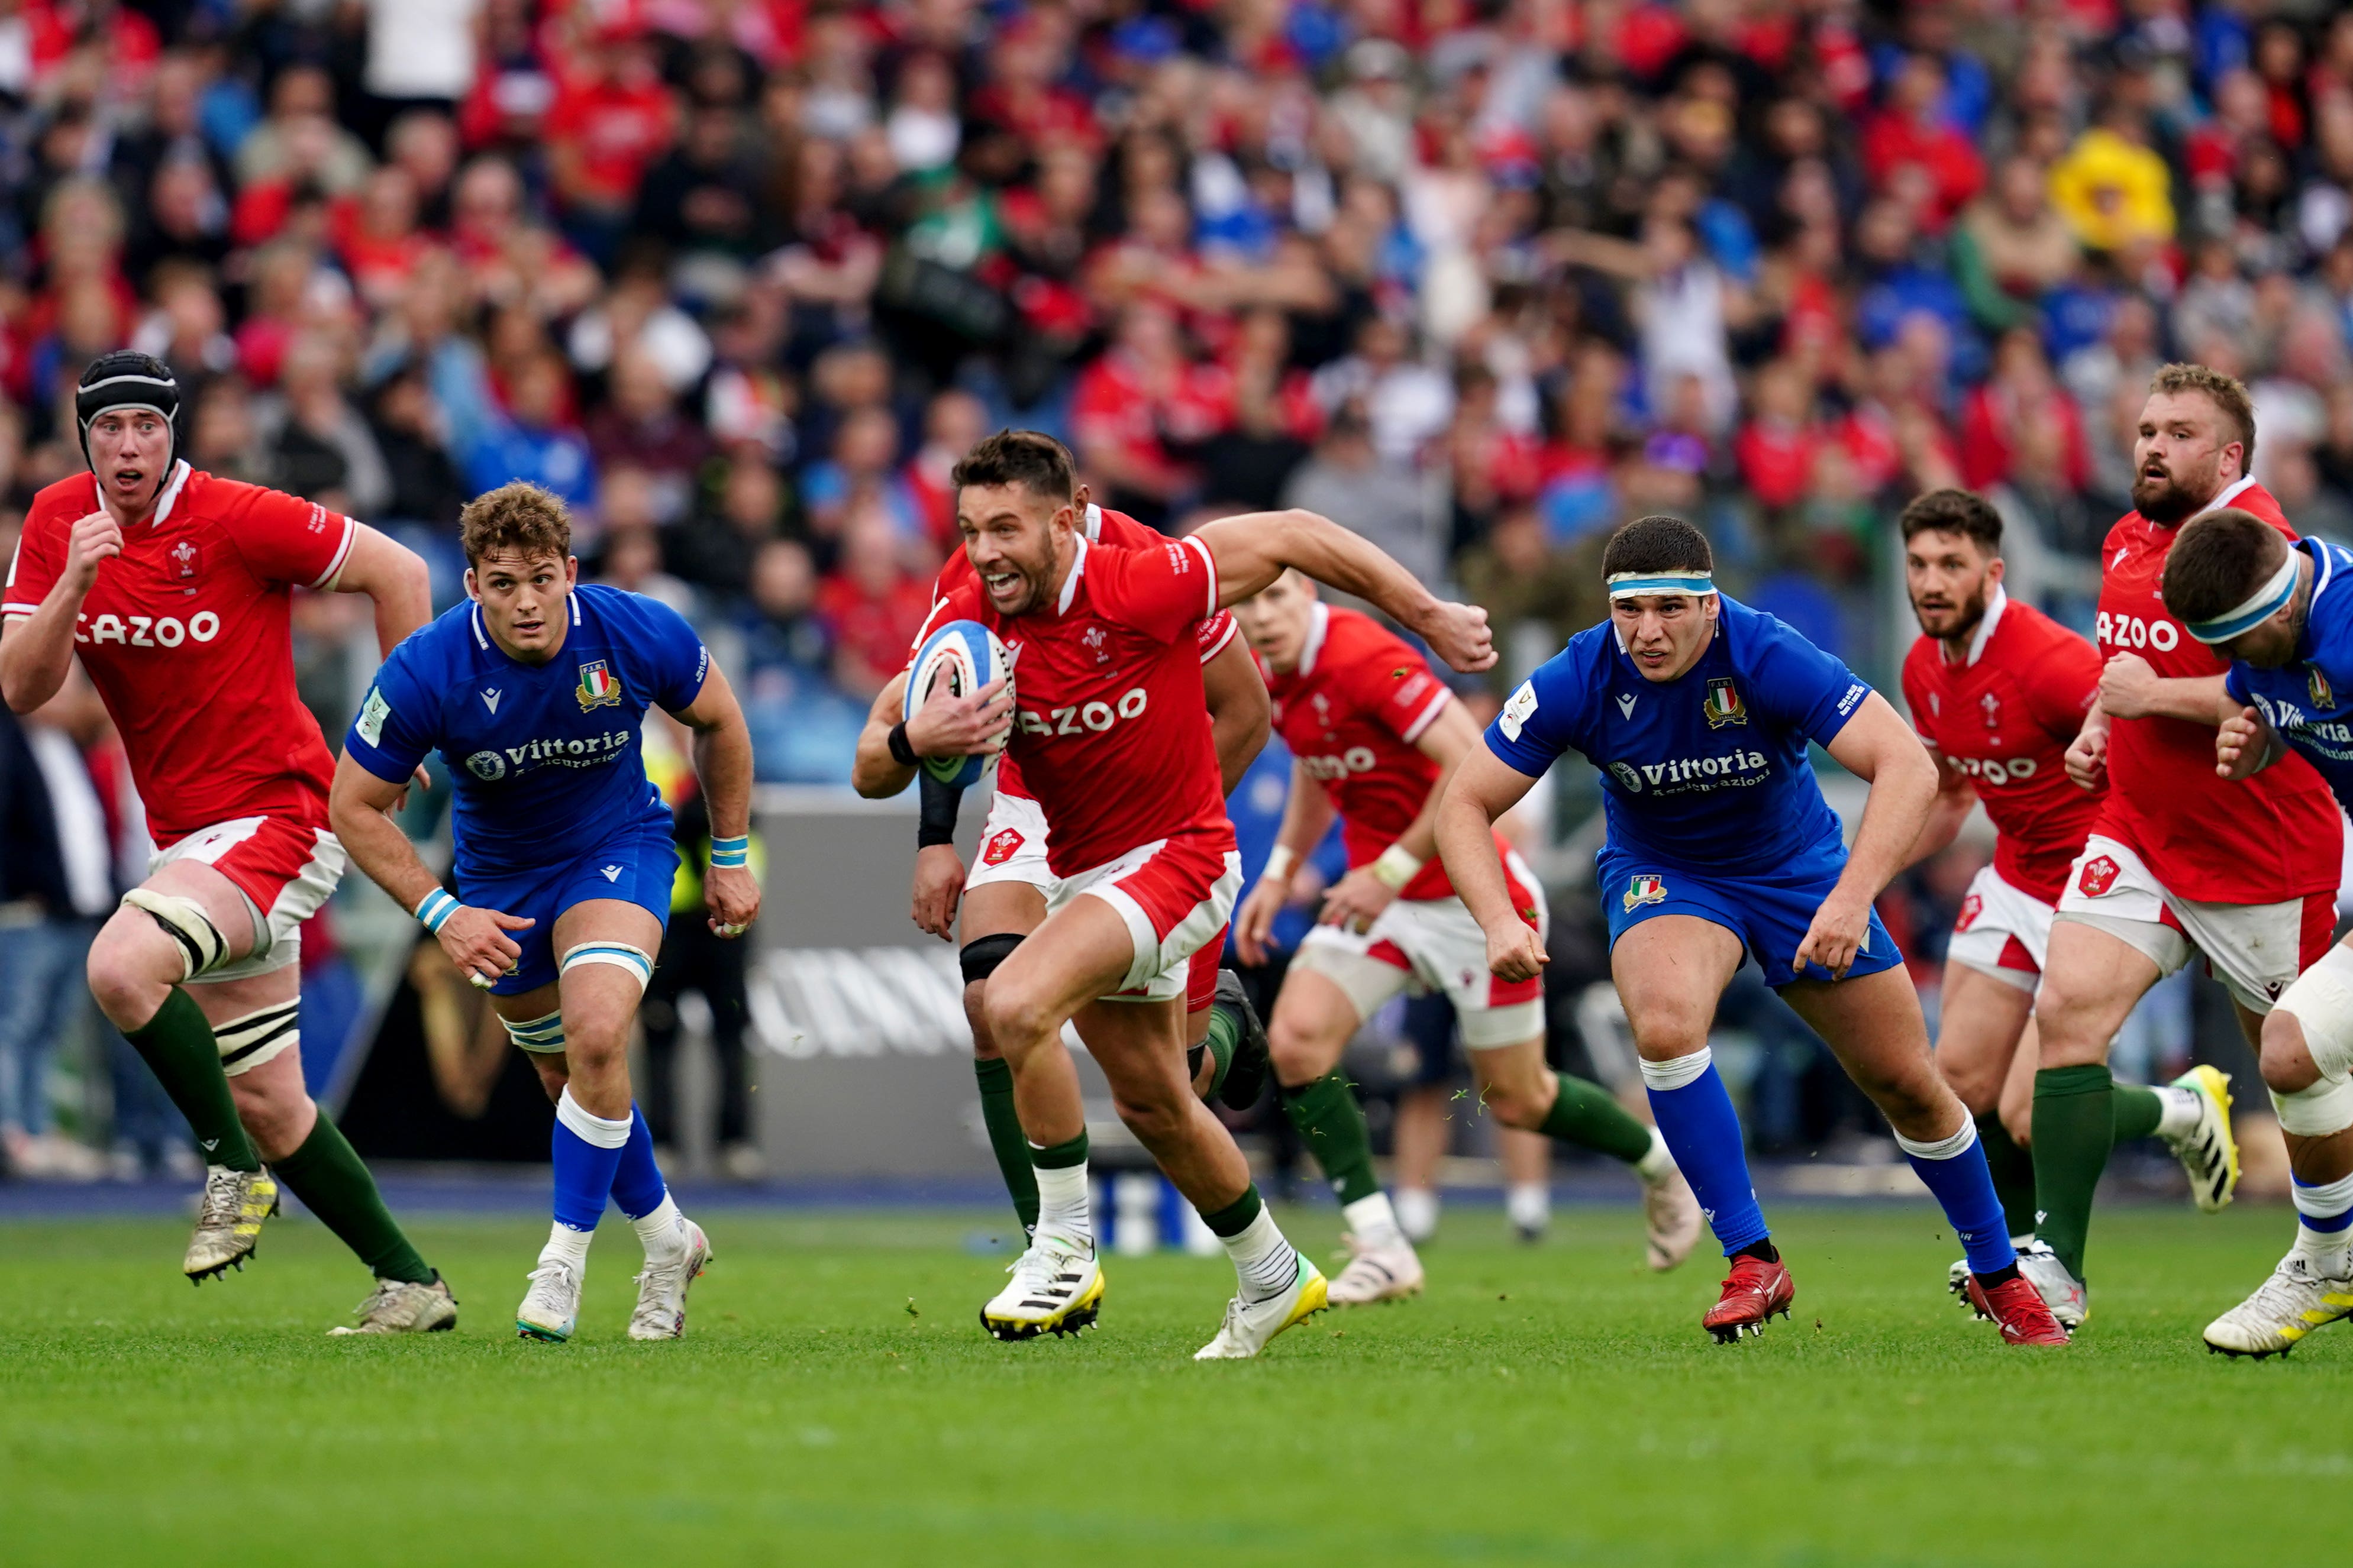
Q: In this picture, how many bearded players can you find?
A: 3